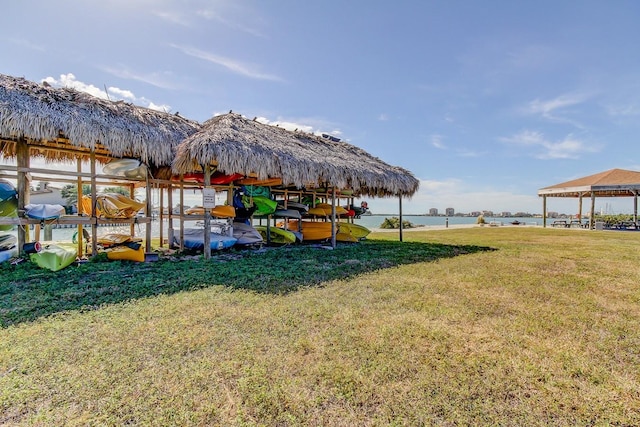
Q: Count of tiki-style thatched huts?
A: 2